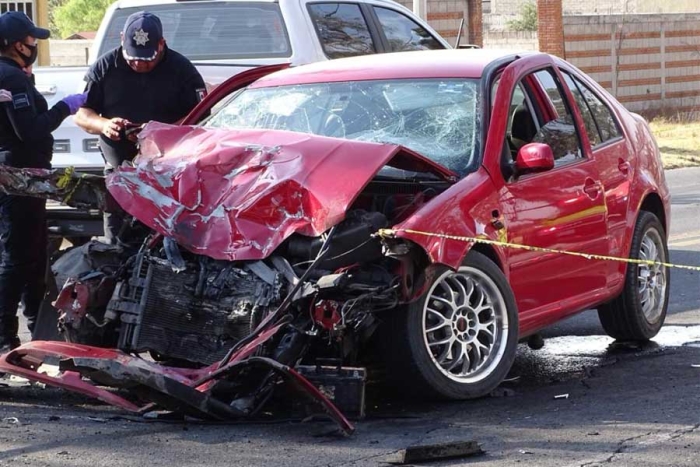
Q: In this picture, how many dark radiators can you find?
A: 1